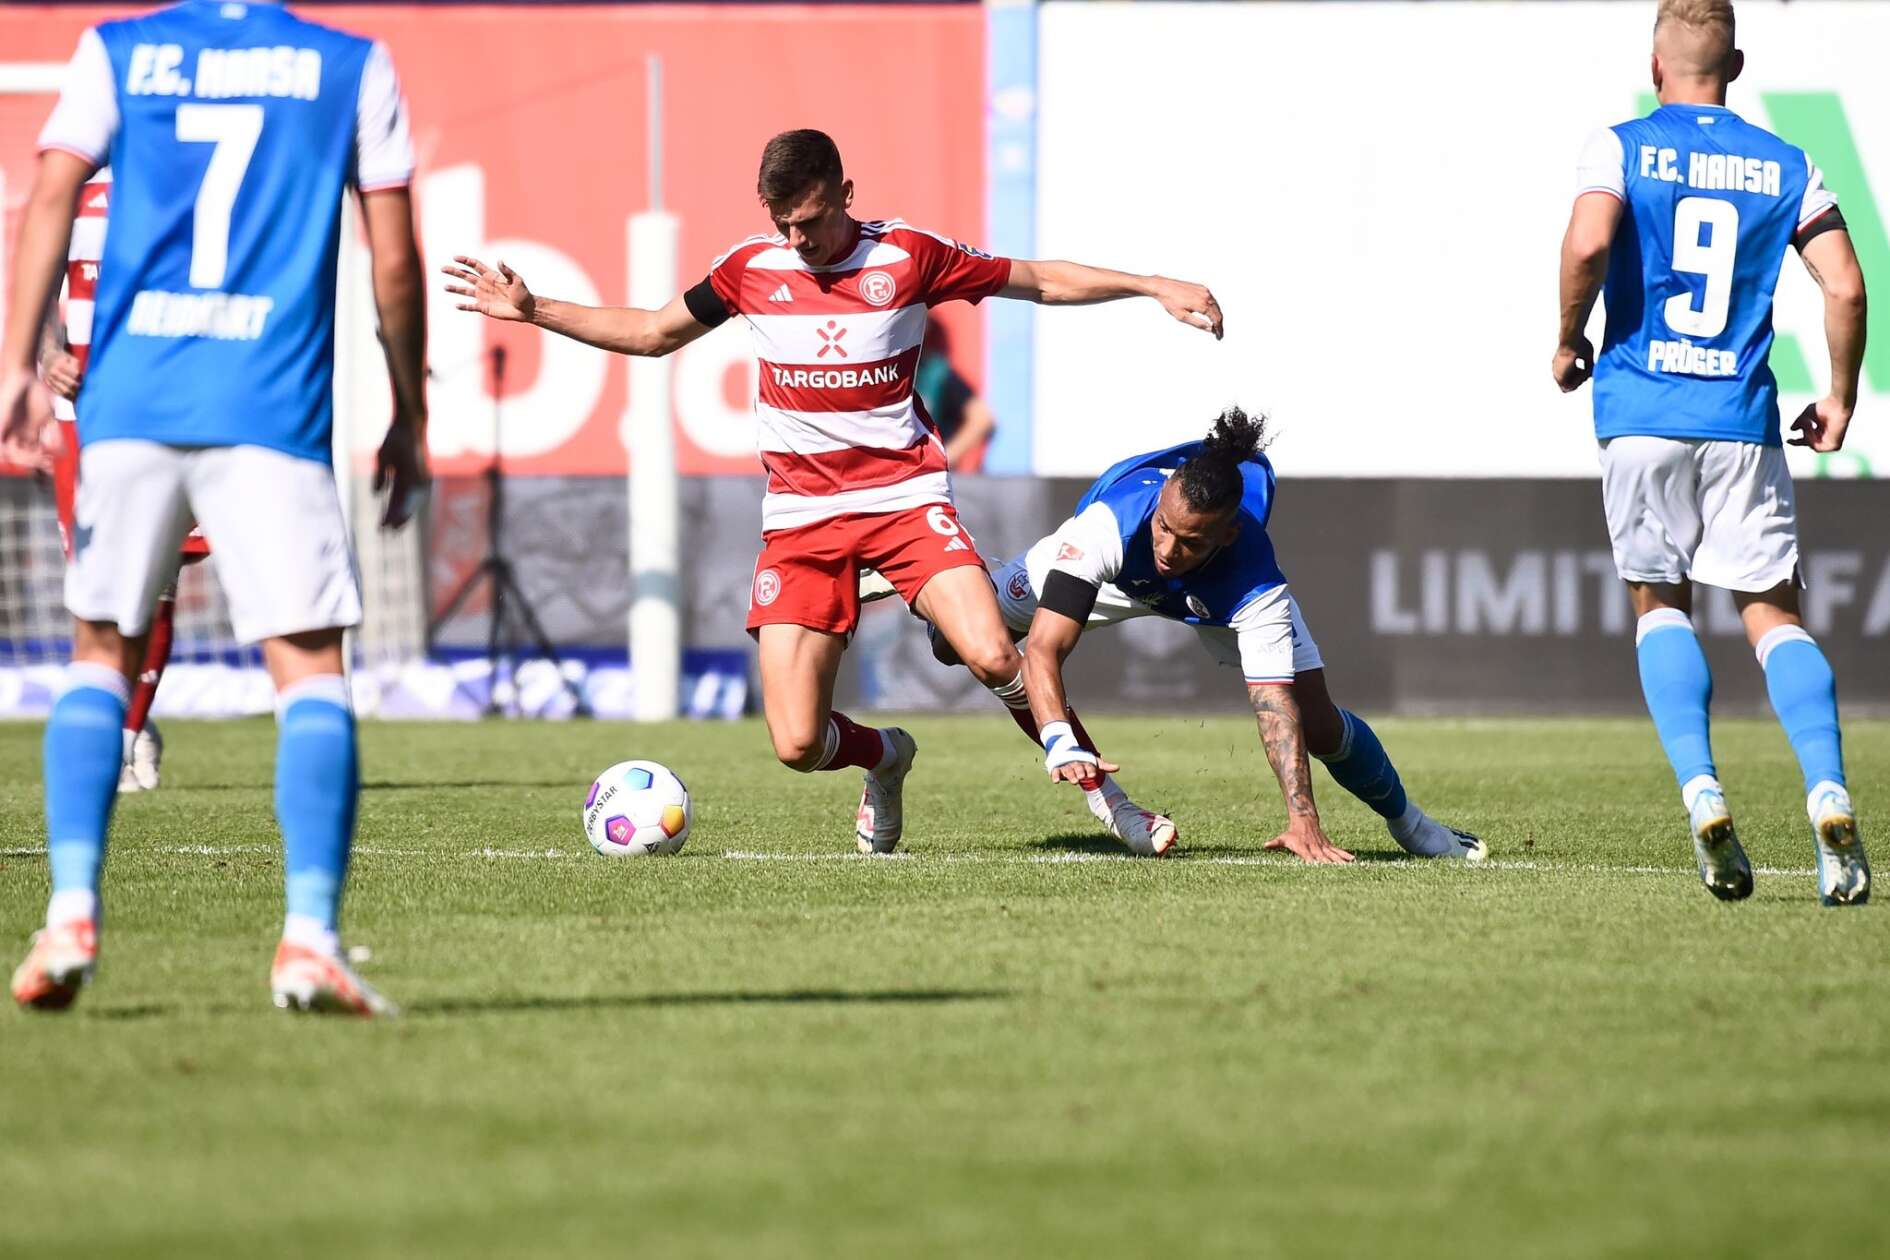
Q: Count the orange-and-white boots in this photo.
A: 2